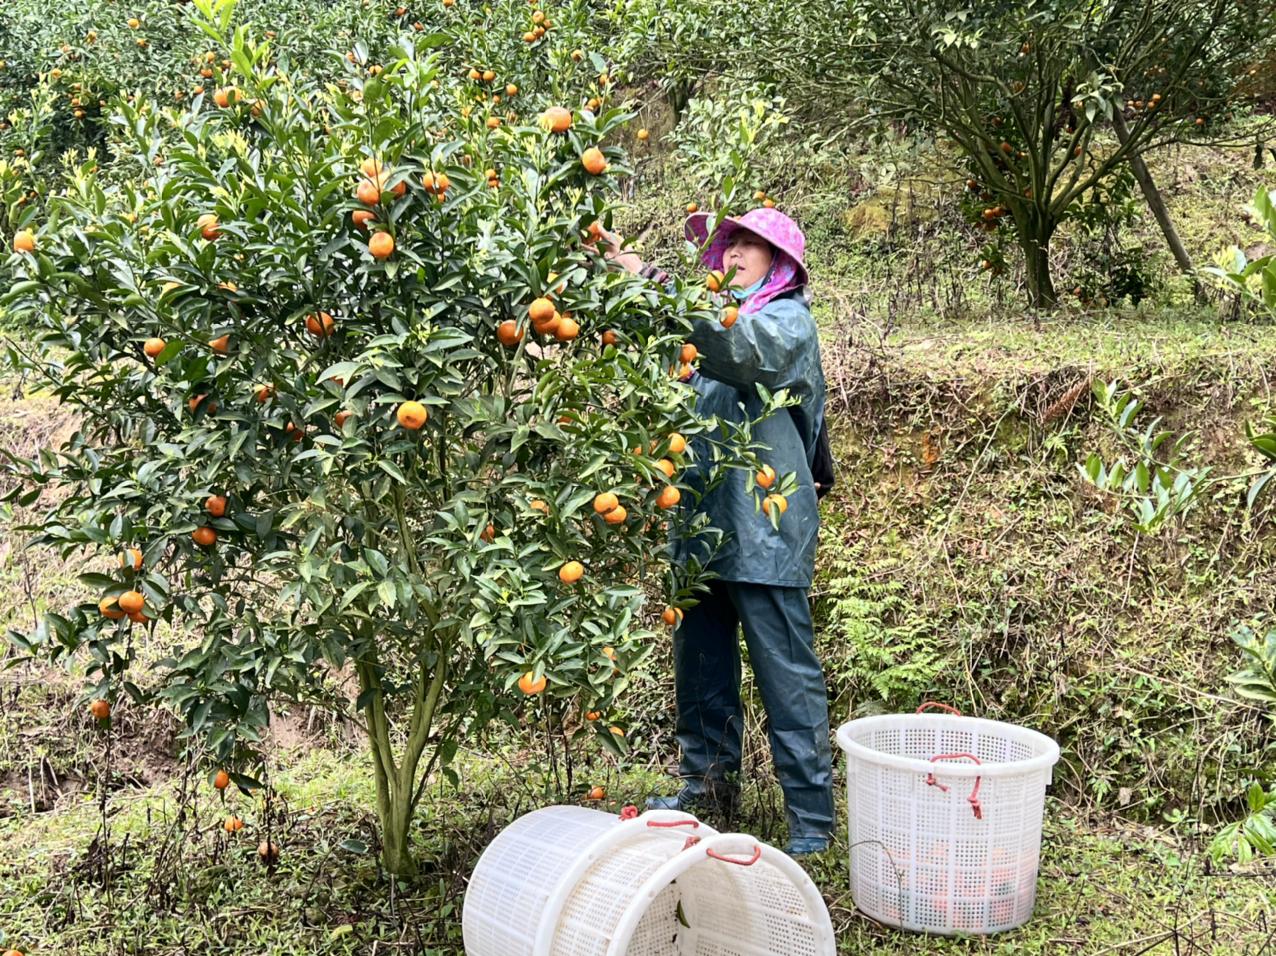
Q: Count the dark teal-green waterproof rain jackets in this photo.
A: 1